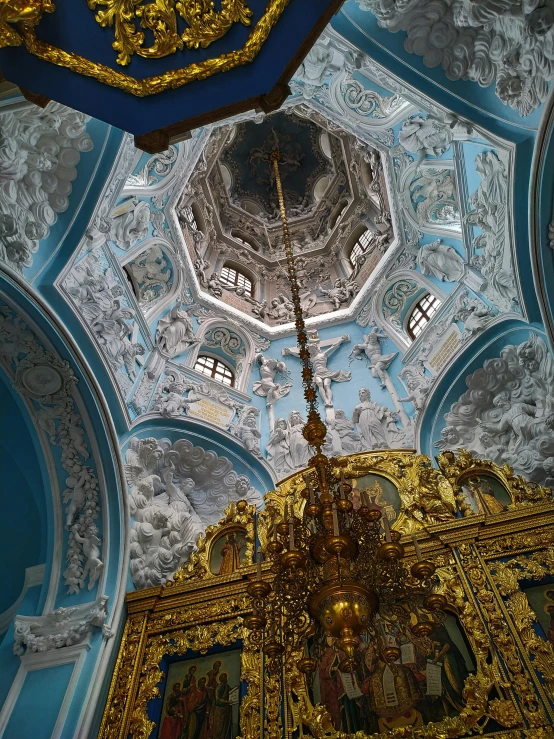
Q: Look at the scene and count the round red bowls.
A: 0